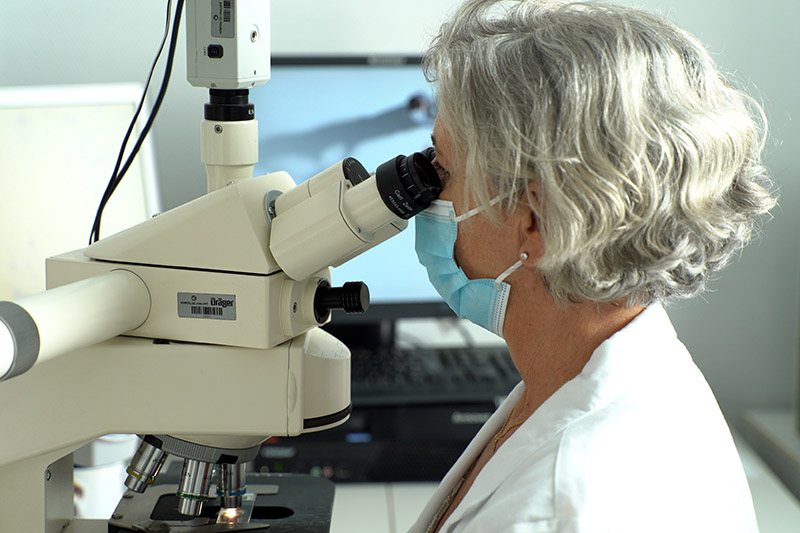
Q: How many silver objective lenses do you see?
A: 3